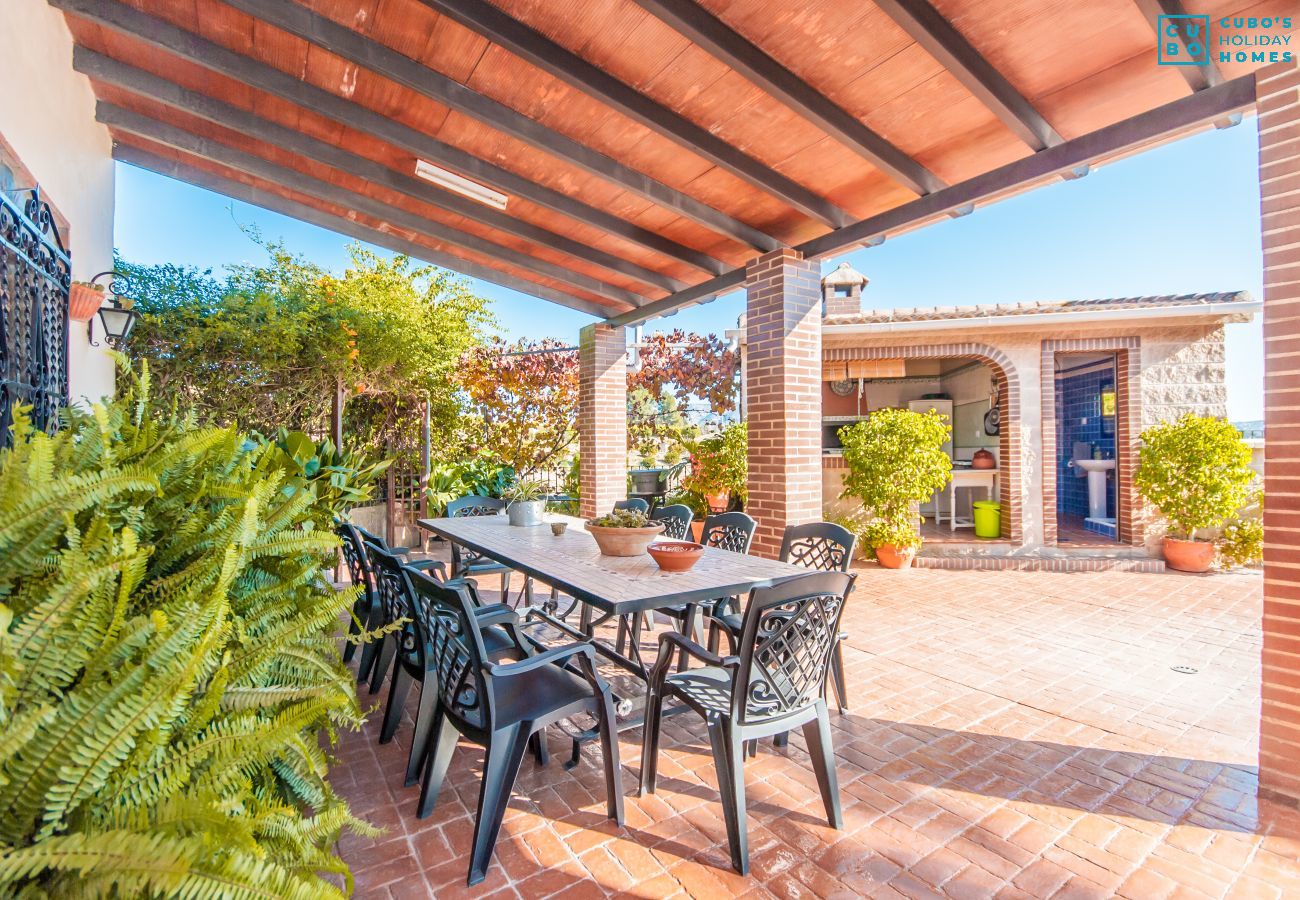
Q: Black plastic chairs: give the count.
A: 10